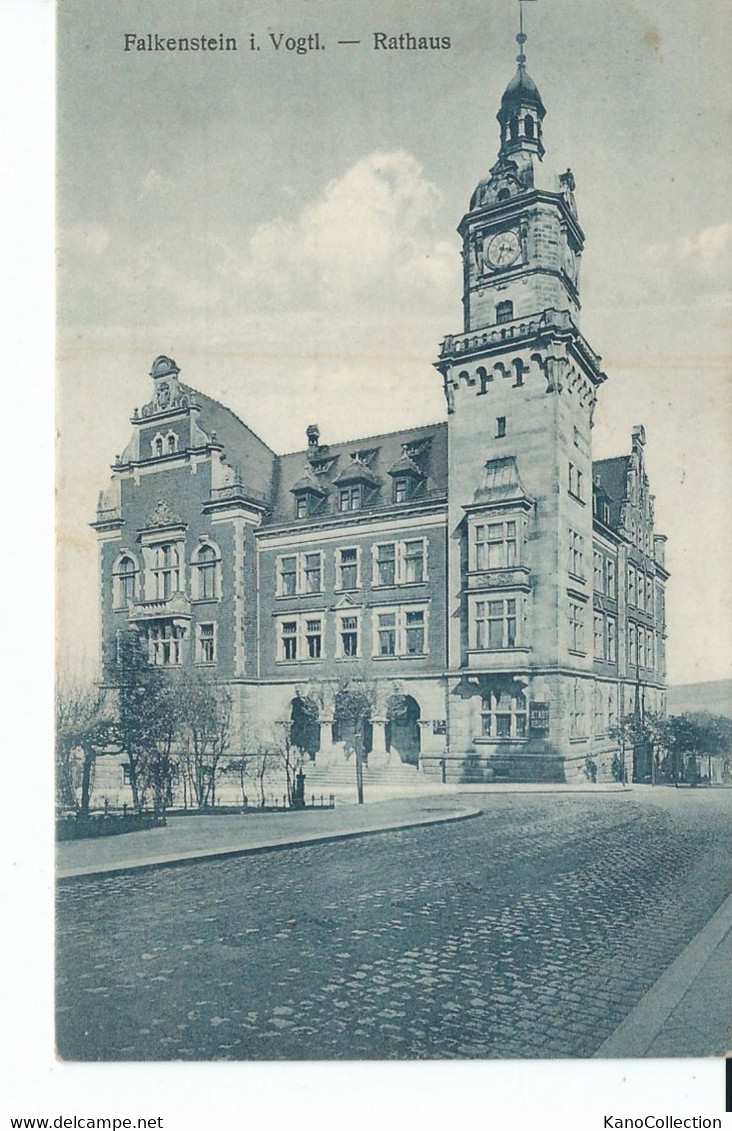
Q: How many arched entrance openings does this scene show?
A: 3